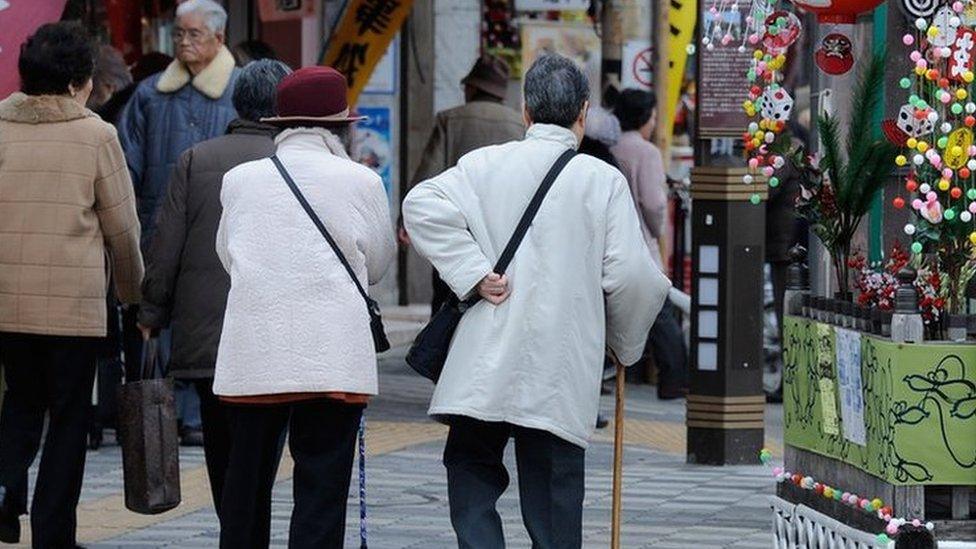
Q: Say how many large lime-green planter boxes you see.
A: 1